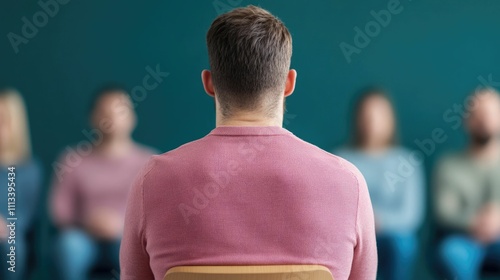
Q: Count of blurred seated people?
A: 4